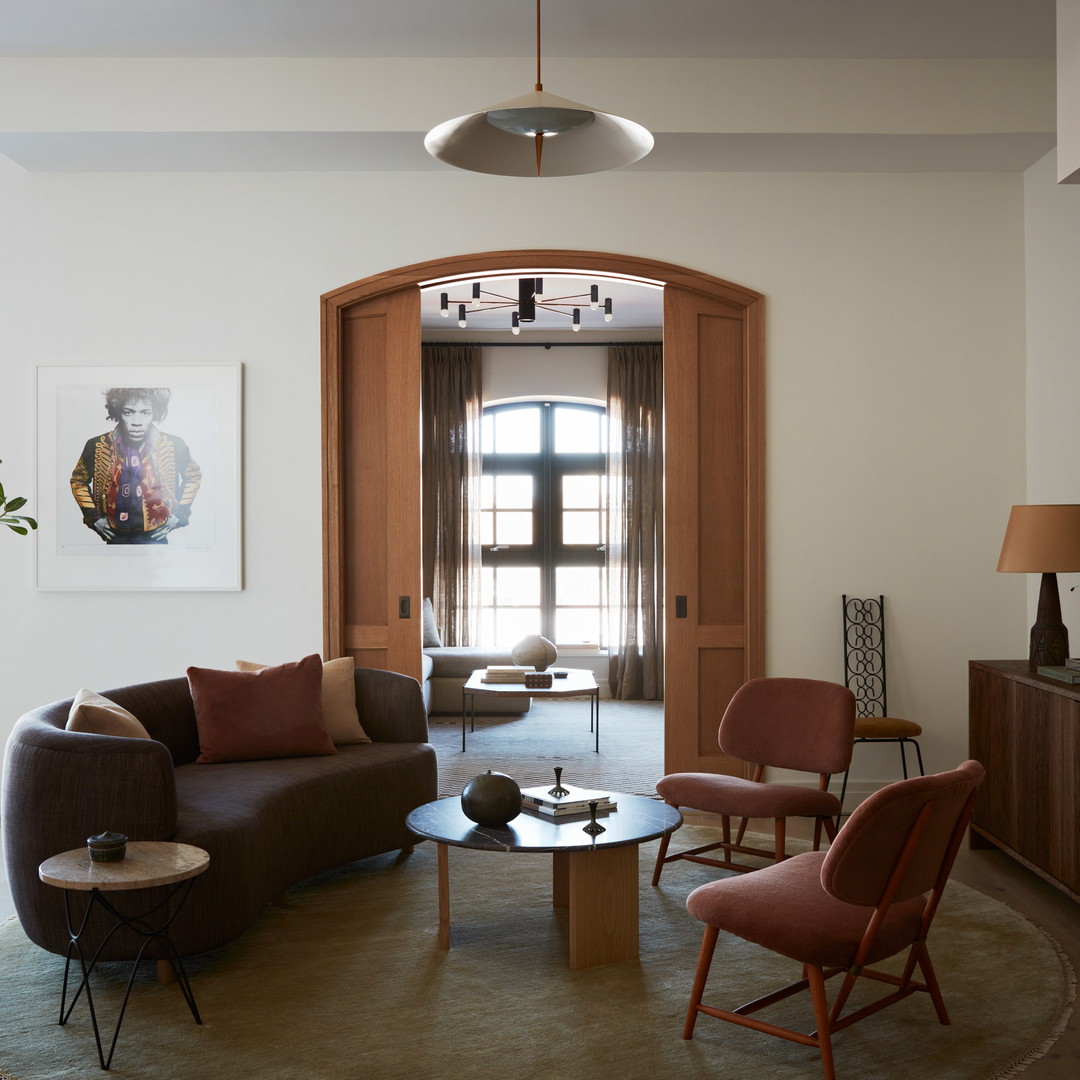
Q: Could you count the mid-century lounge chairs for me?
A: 2